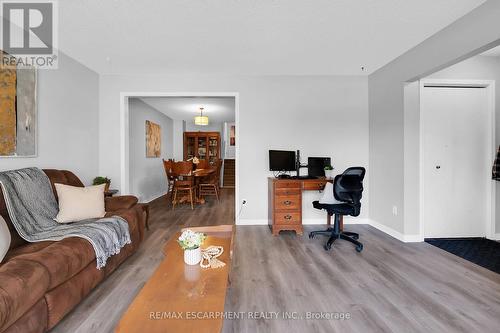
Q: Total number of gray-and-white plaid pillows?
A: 0